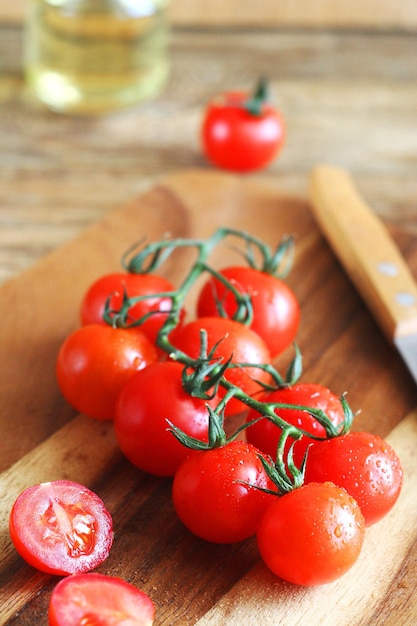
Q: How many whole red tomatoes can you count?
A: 10